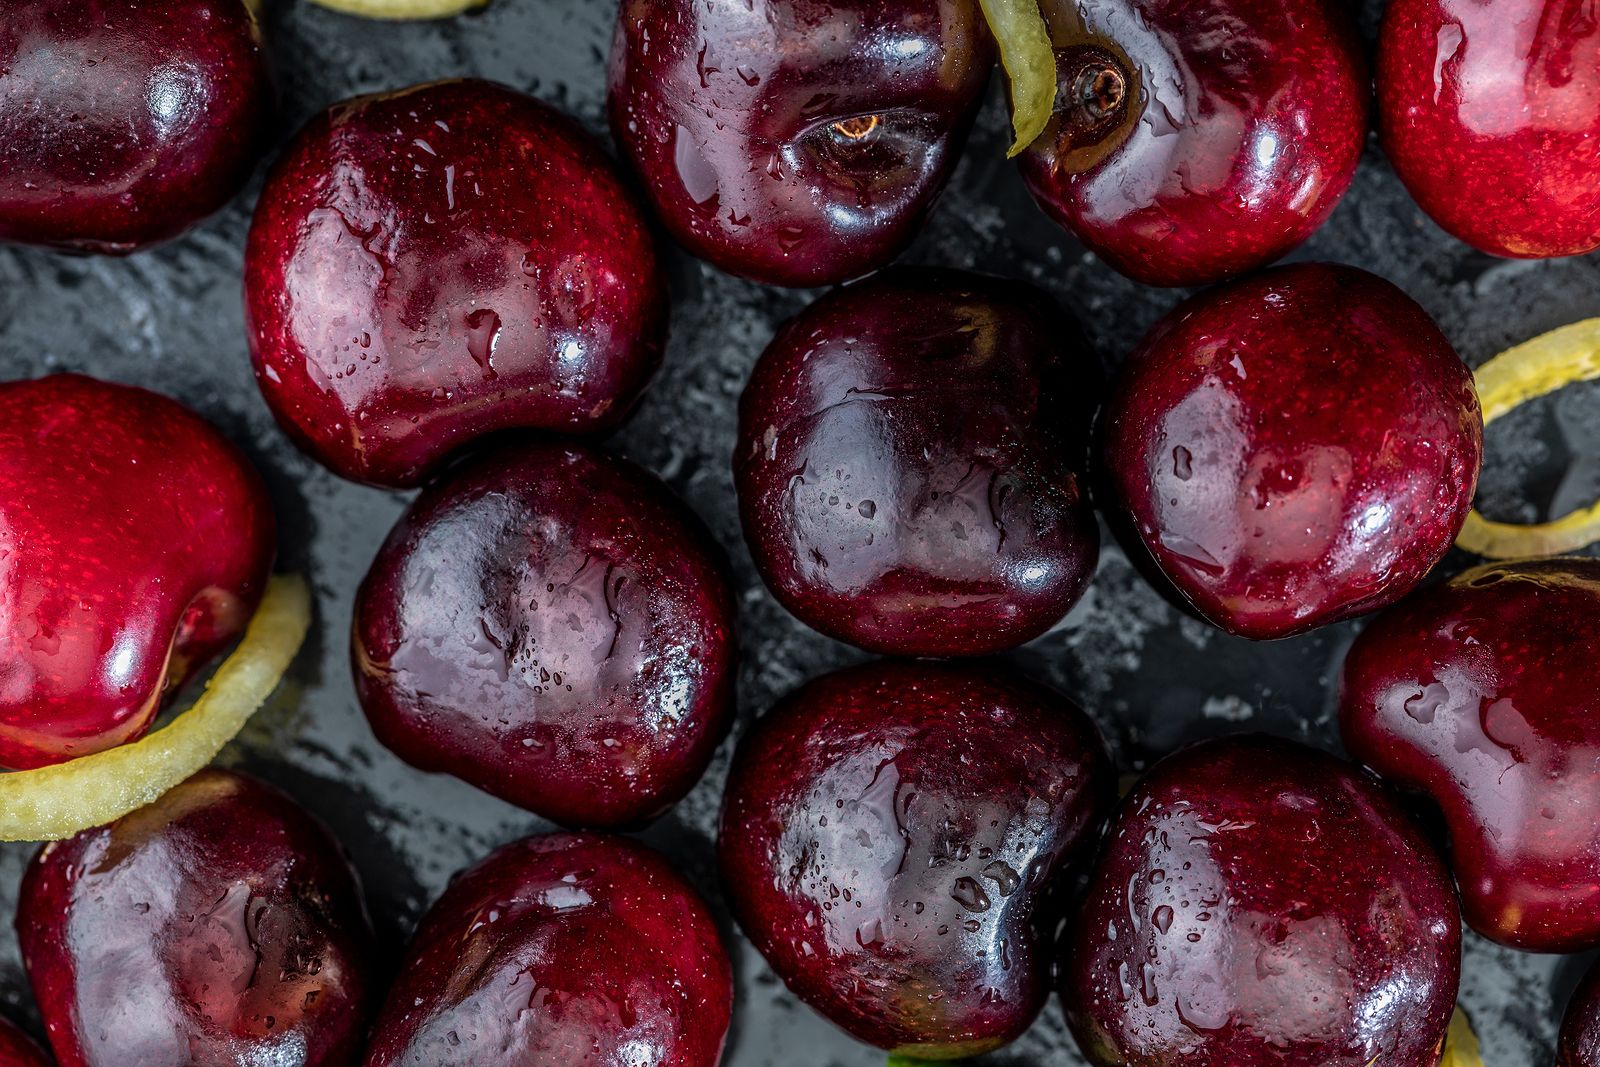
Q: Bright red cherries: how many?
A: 2